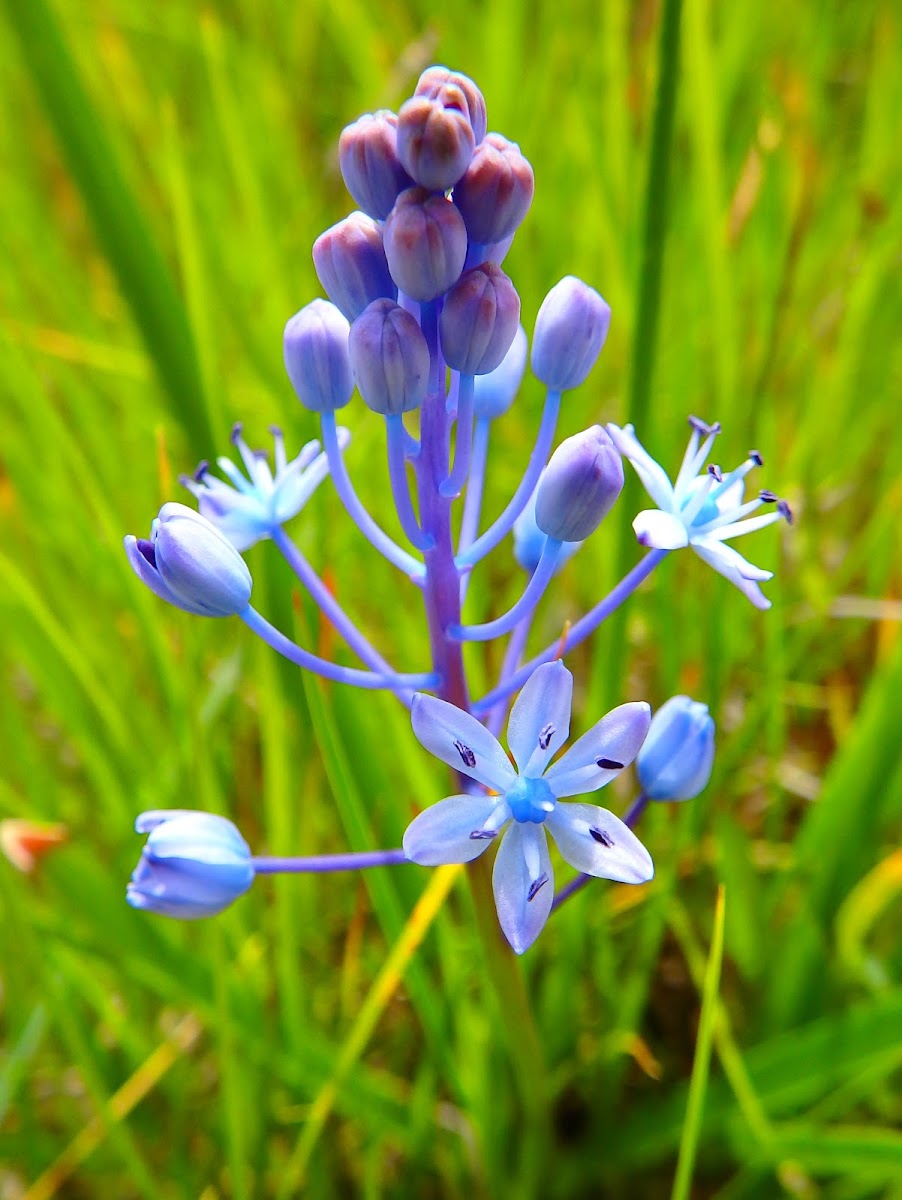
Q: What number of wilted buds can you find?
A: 0